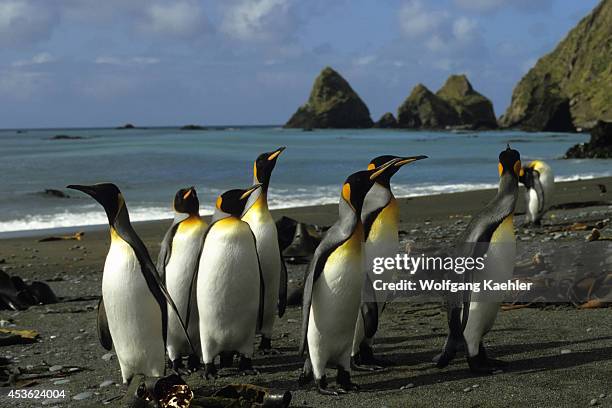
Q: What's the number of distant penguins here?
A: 1